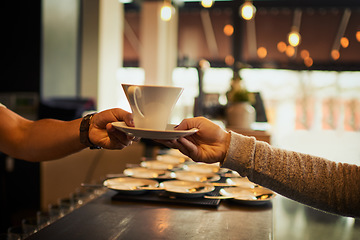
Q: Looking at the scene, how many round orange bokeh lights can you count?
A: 10